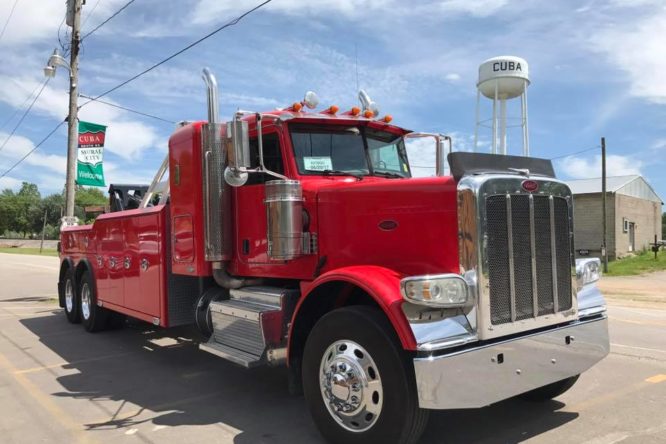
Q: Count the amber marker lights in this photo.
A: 5